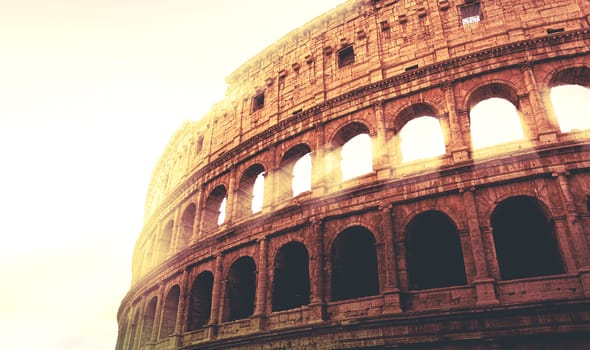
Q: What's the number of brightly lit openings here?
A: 7